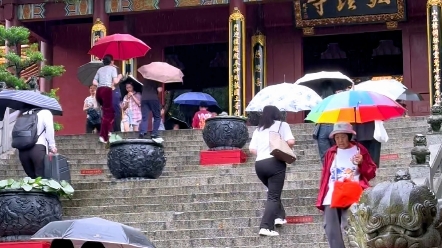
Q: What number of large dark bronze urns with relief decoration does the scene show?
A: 3